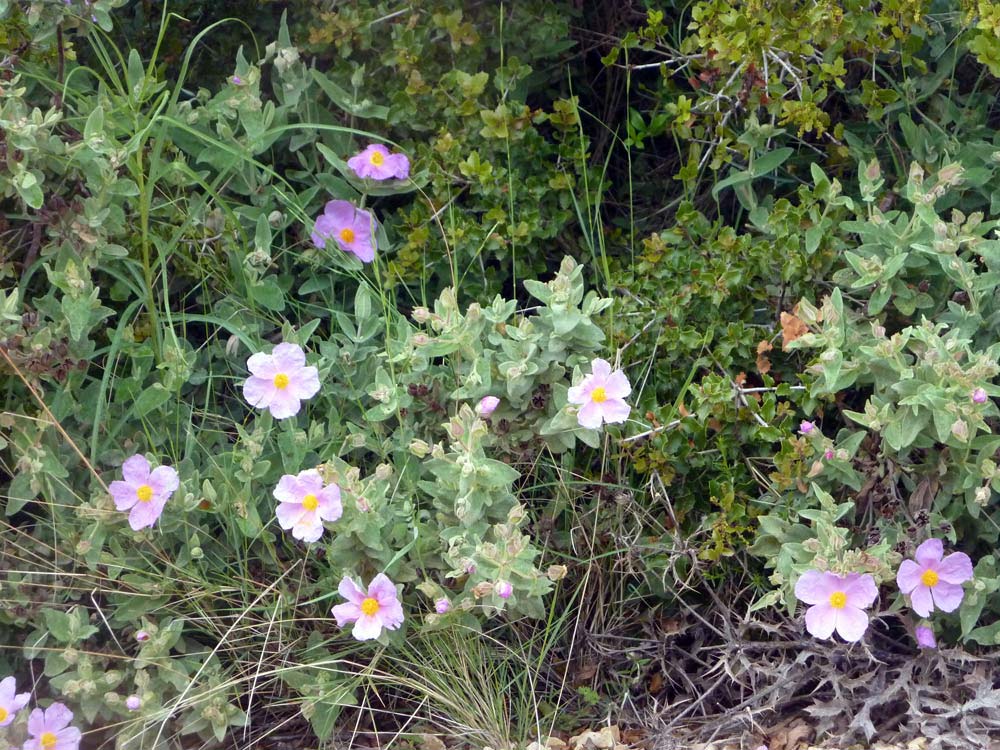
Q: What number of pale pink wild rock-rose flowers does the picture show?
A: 11